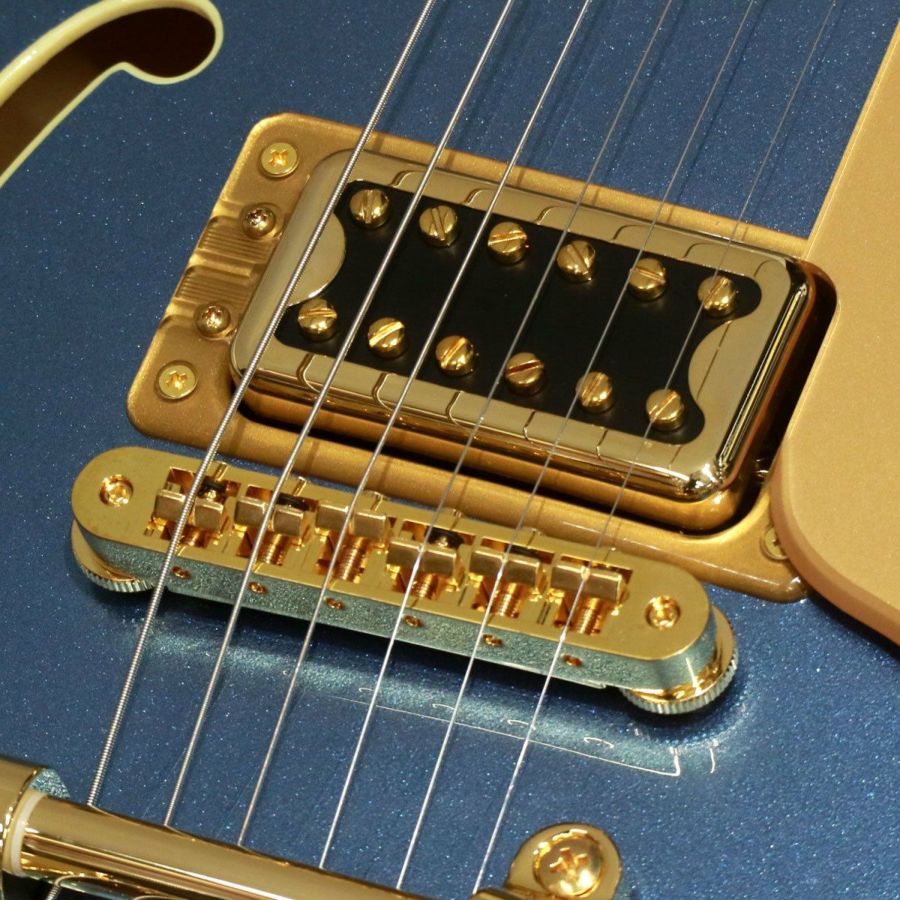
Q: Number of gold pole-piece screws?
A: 12